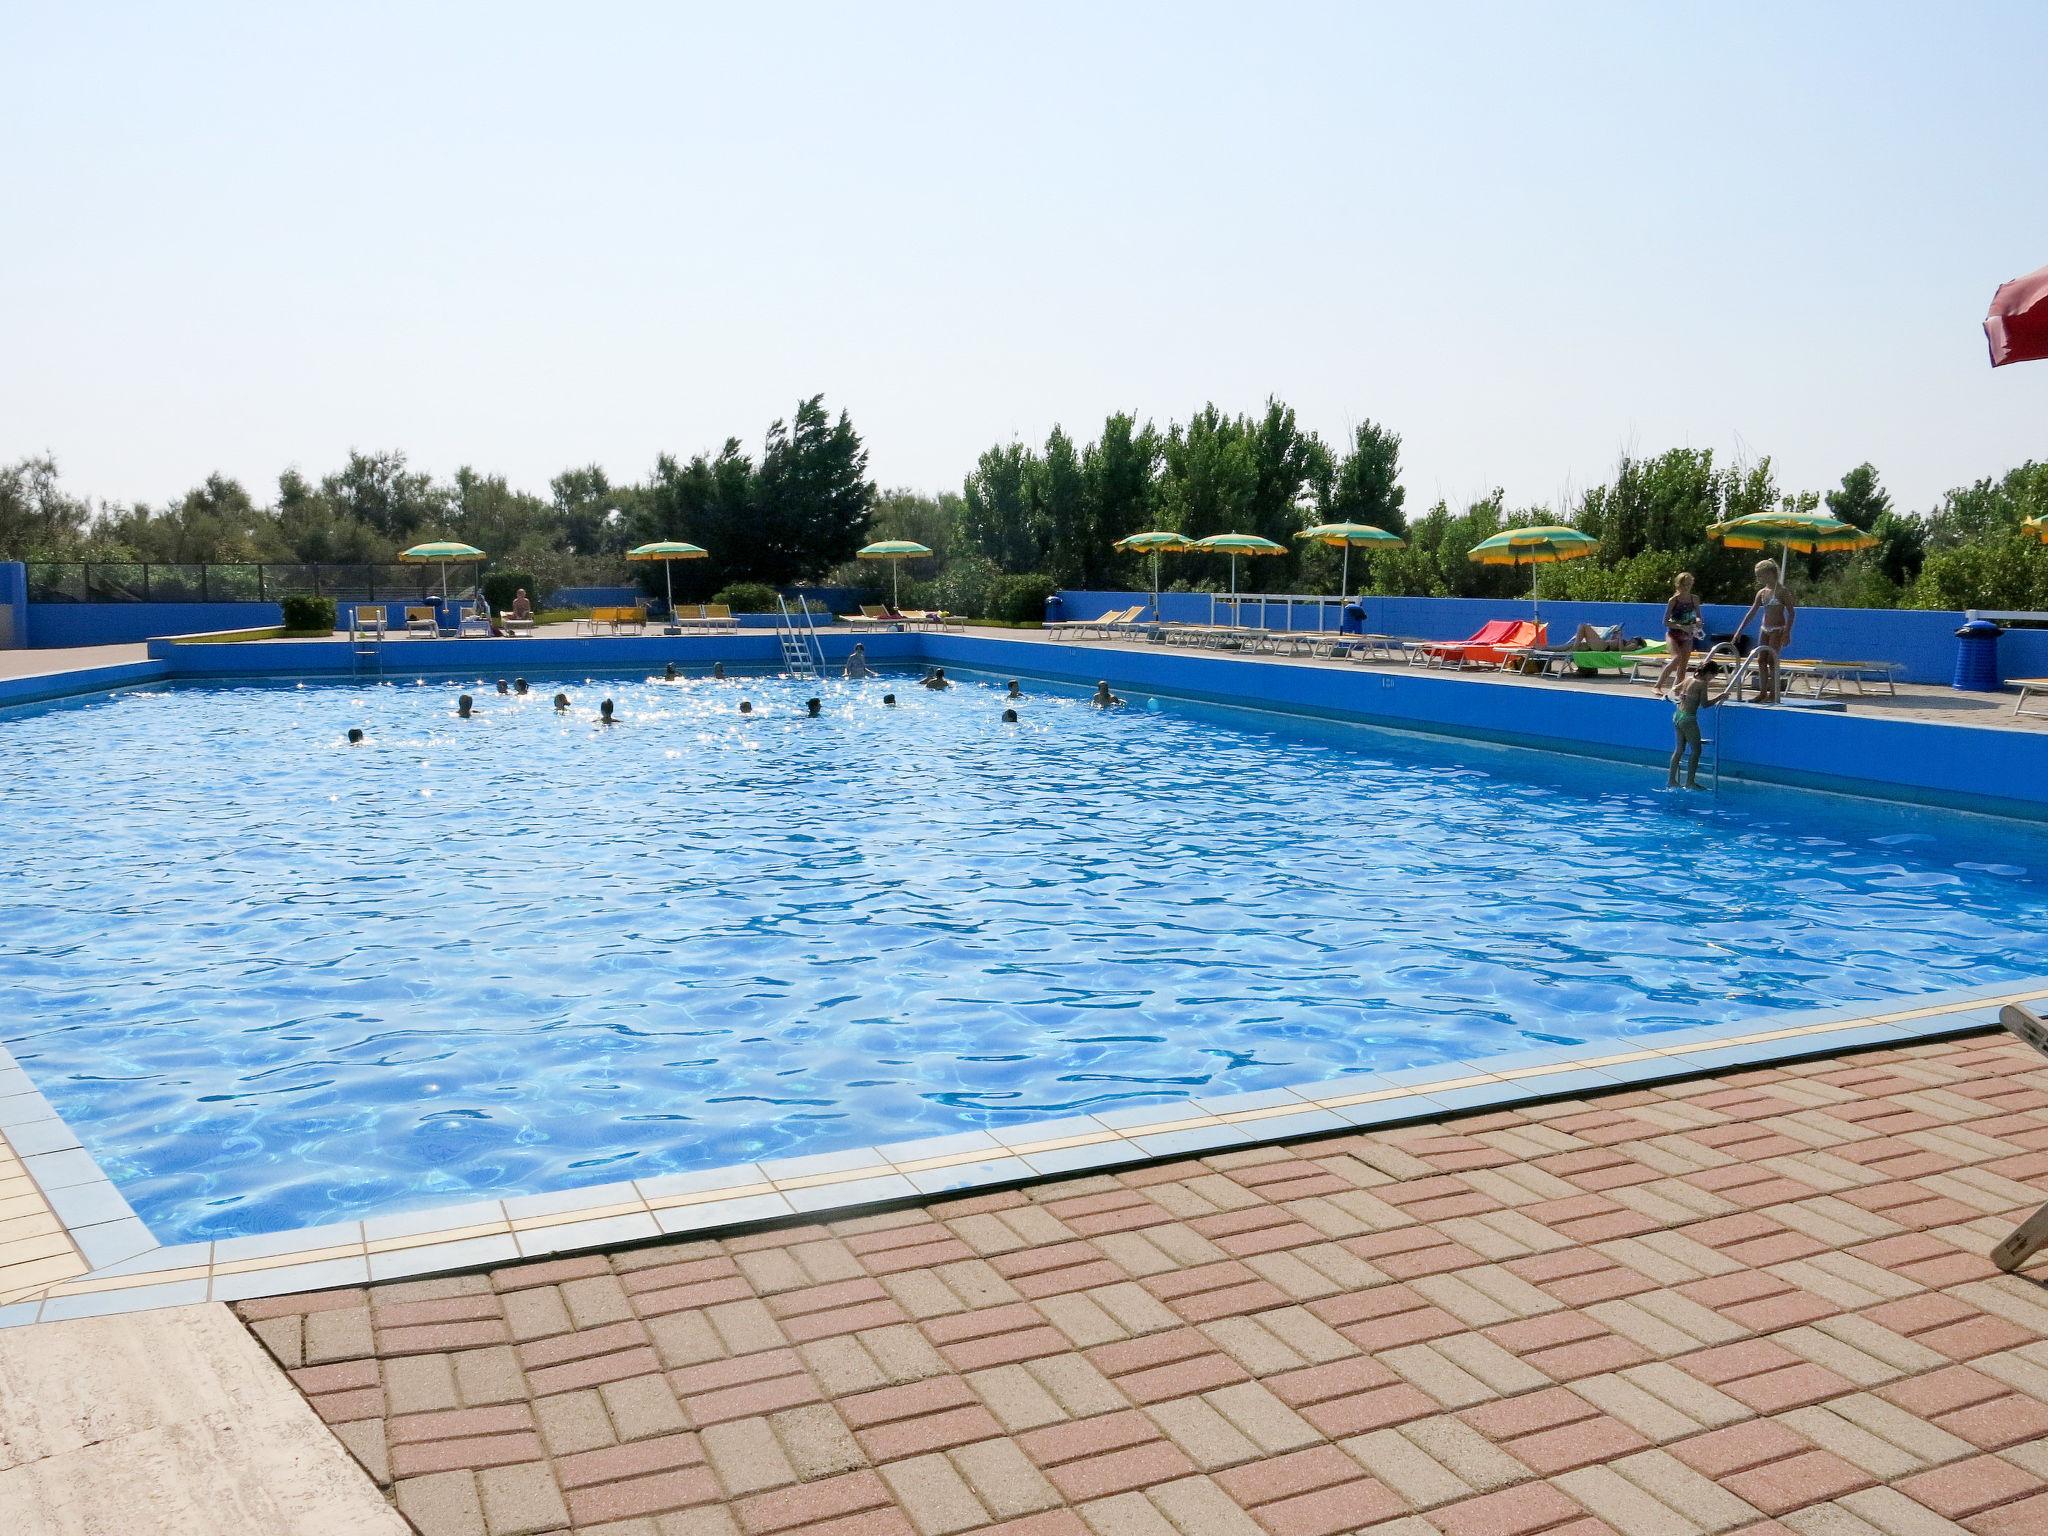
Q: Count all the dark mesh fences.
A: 1